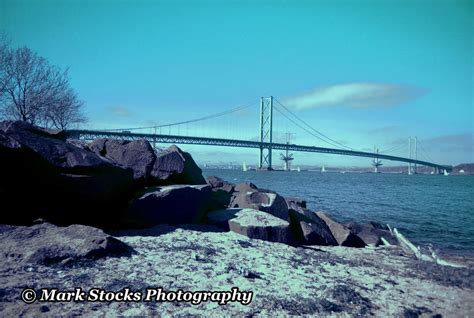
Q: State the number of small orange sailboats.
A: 0